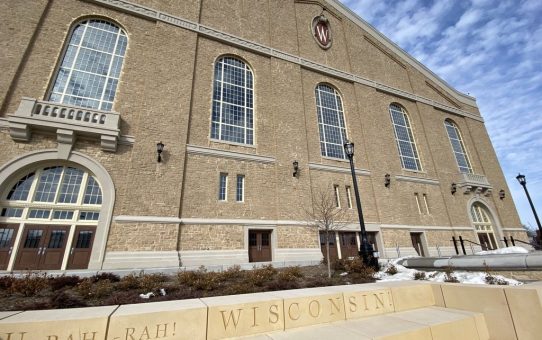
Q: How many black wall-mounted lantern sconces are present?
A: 5